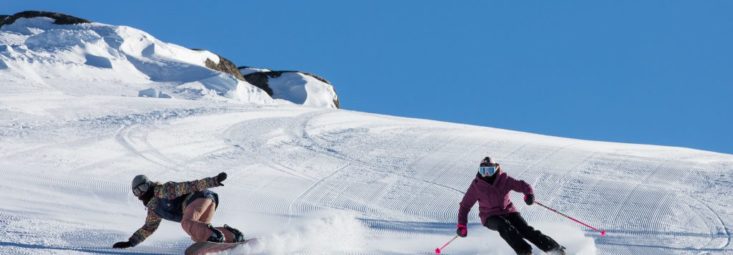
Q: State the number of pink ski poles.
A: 2